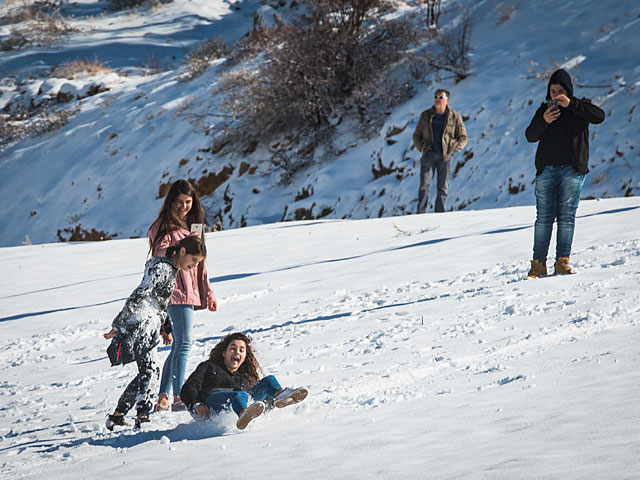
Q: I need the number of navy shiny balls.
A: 0